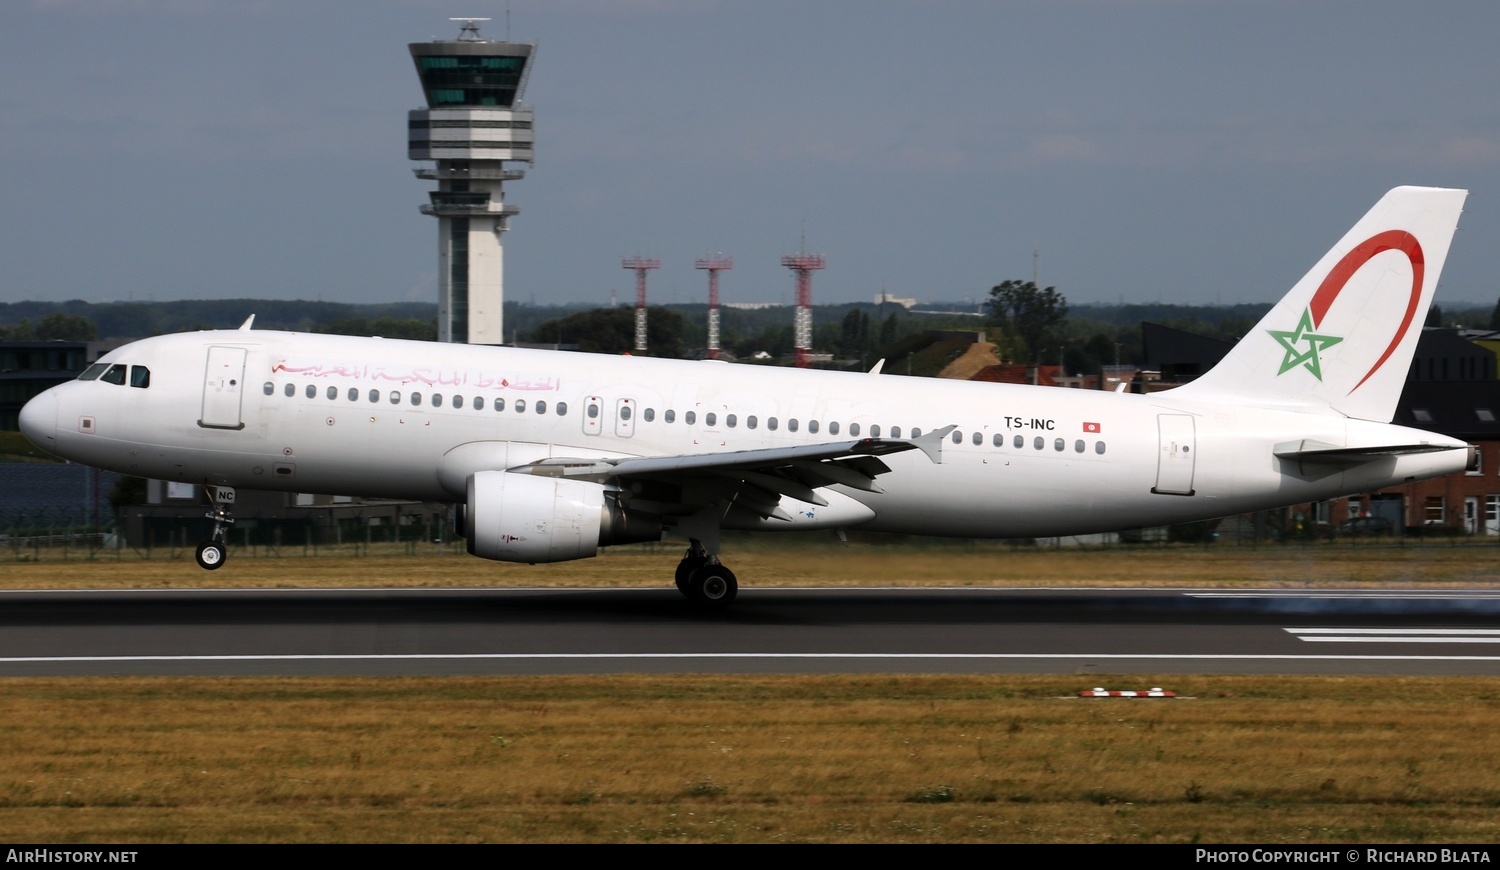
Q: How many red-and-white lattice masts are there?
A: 3